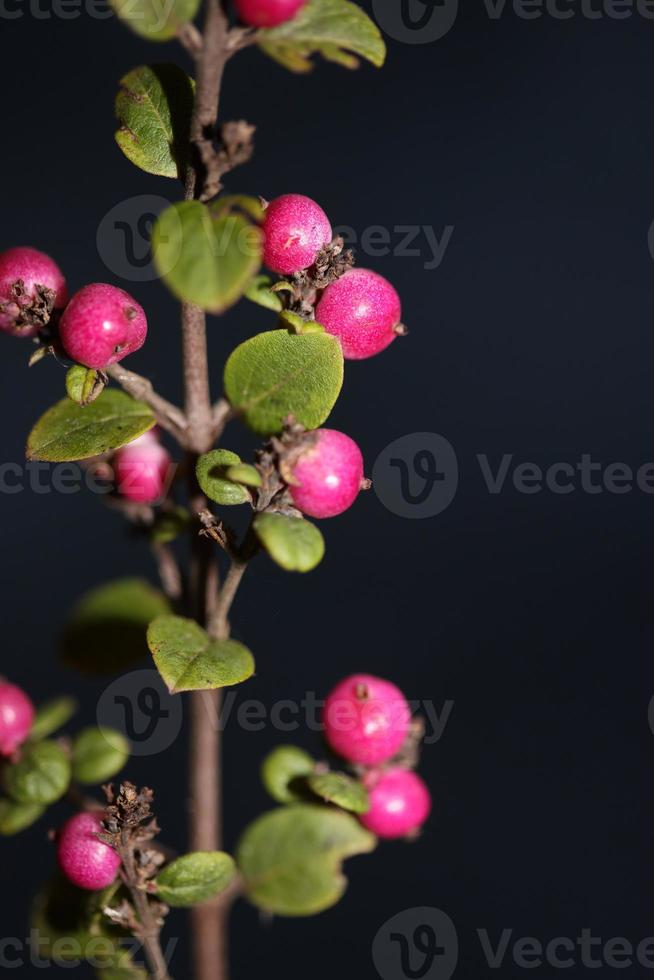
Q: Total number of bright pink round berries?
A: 11